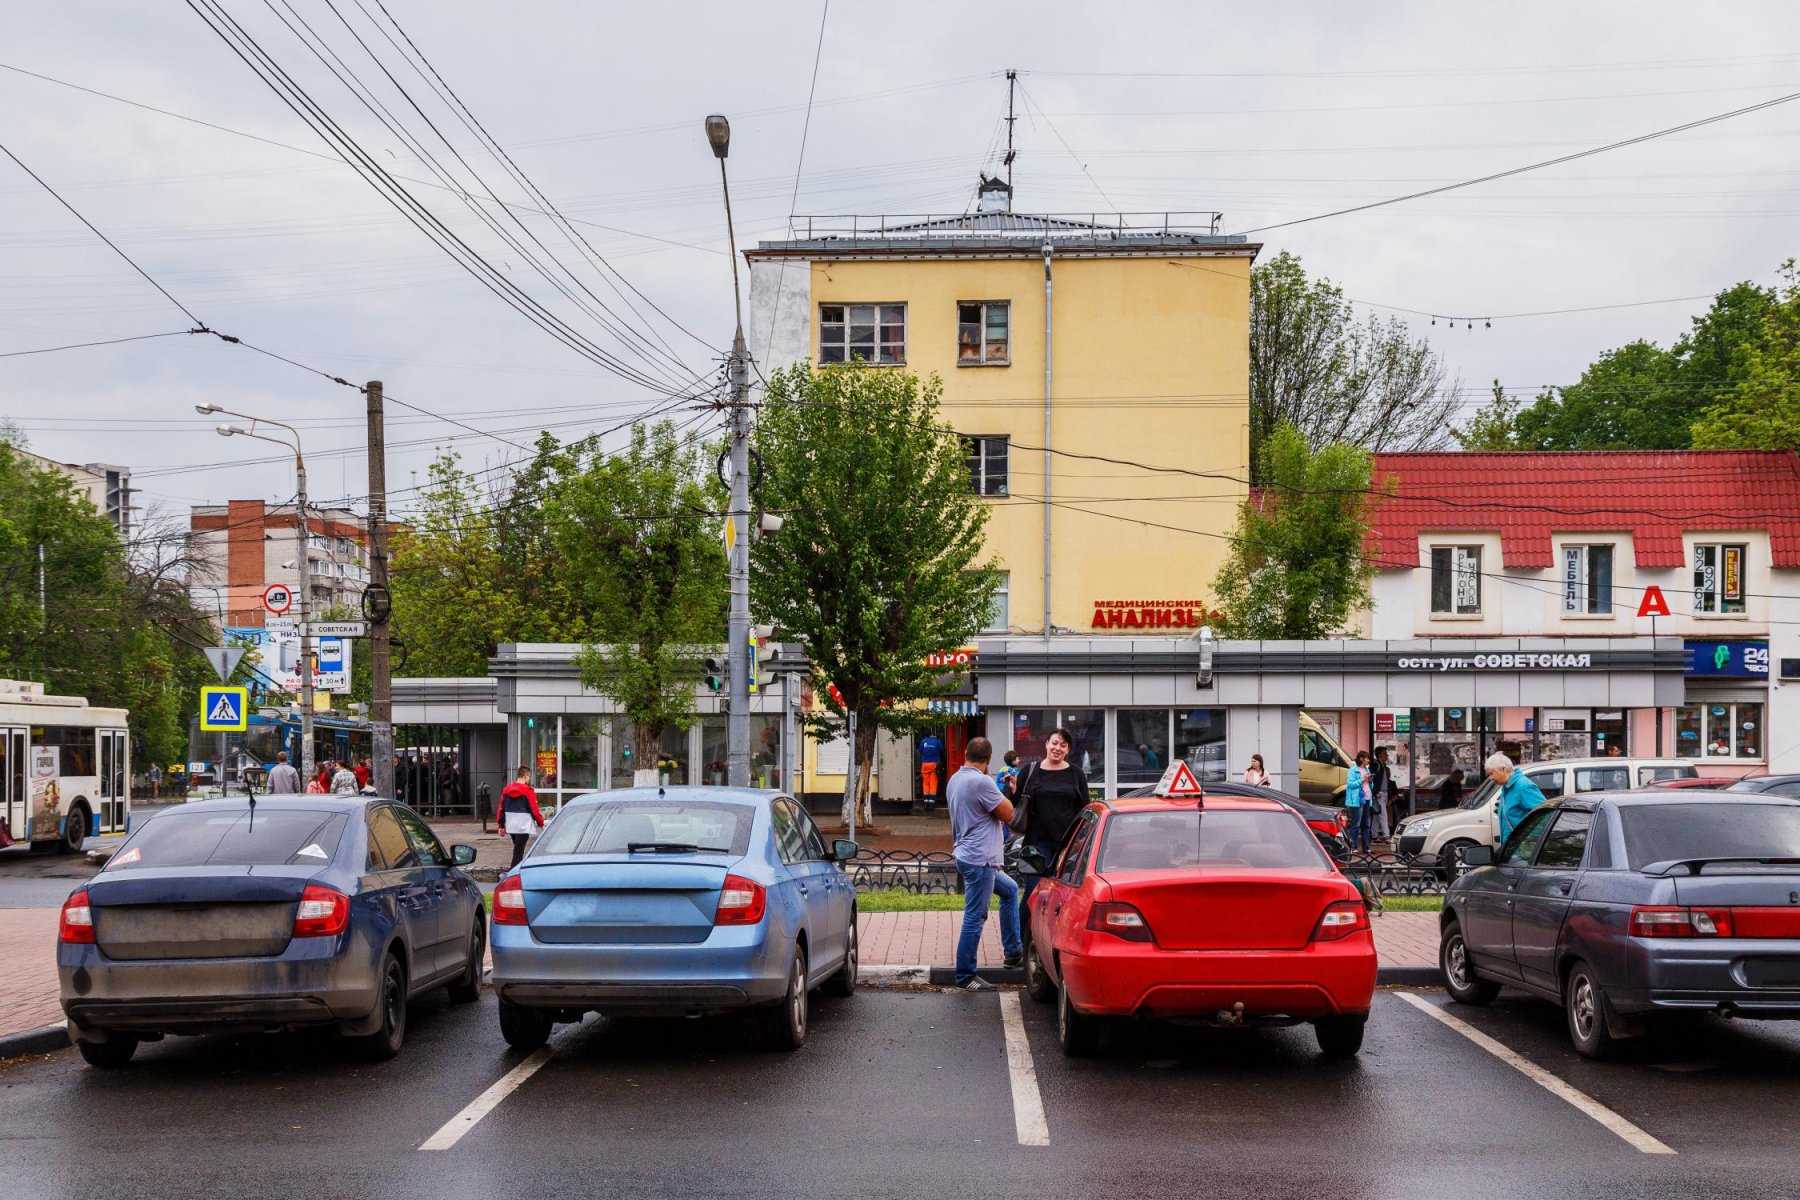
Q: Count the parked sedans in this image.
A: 4